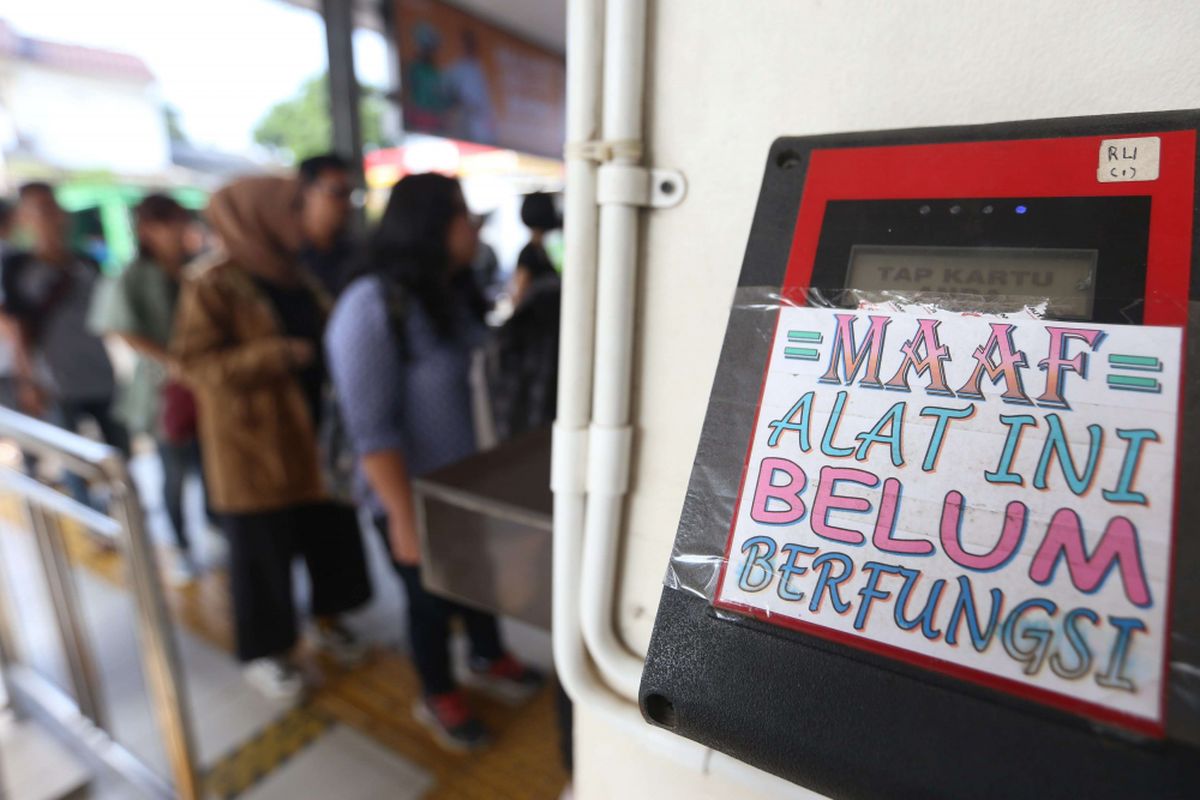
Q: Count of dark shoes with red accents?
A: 2